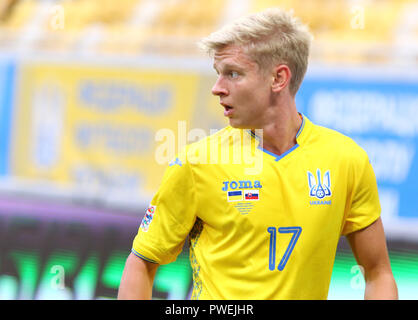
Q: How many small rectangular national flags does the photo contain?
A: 2